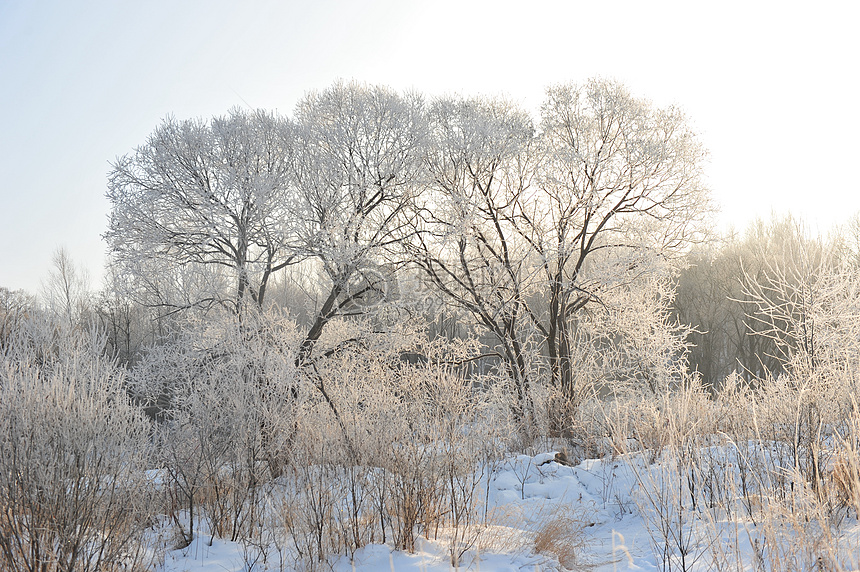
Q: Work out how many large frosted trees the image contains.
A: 4